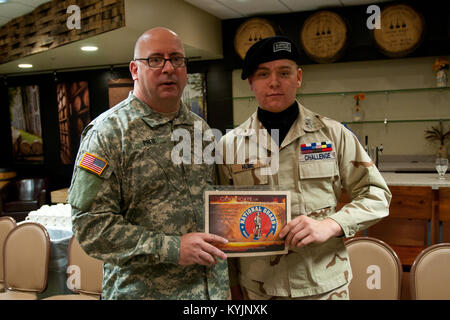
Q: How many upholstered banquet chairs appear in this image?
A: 5